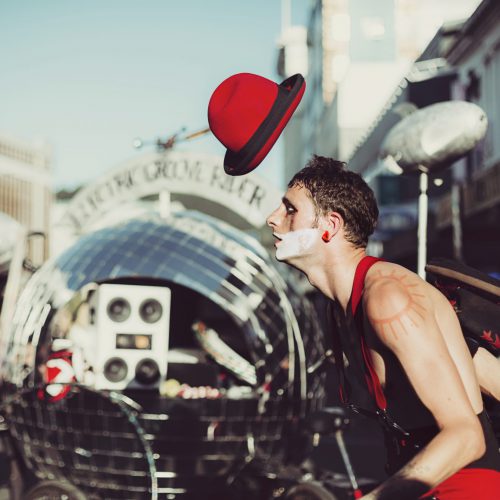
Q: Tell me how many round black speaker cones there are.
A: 4